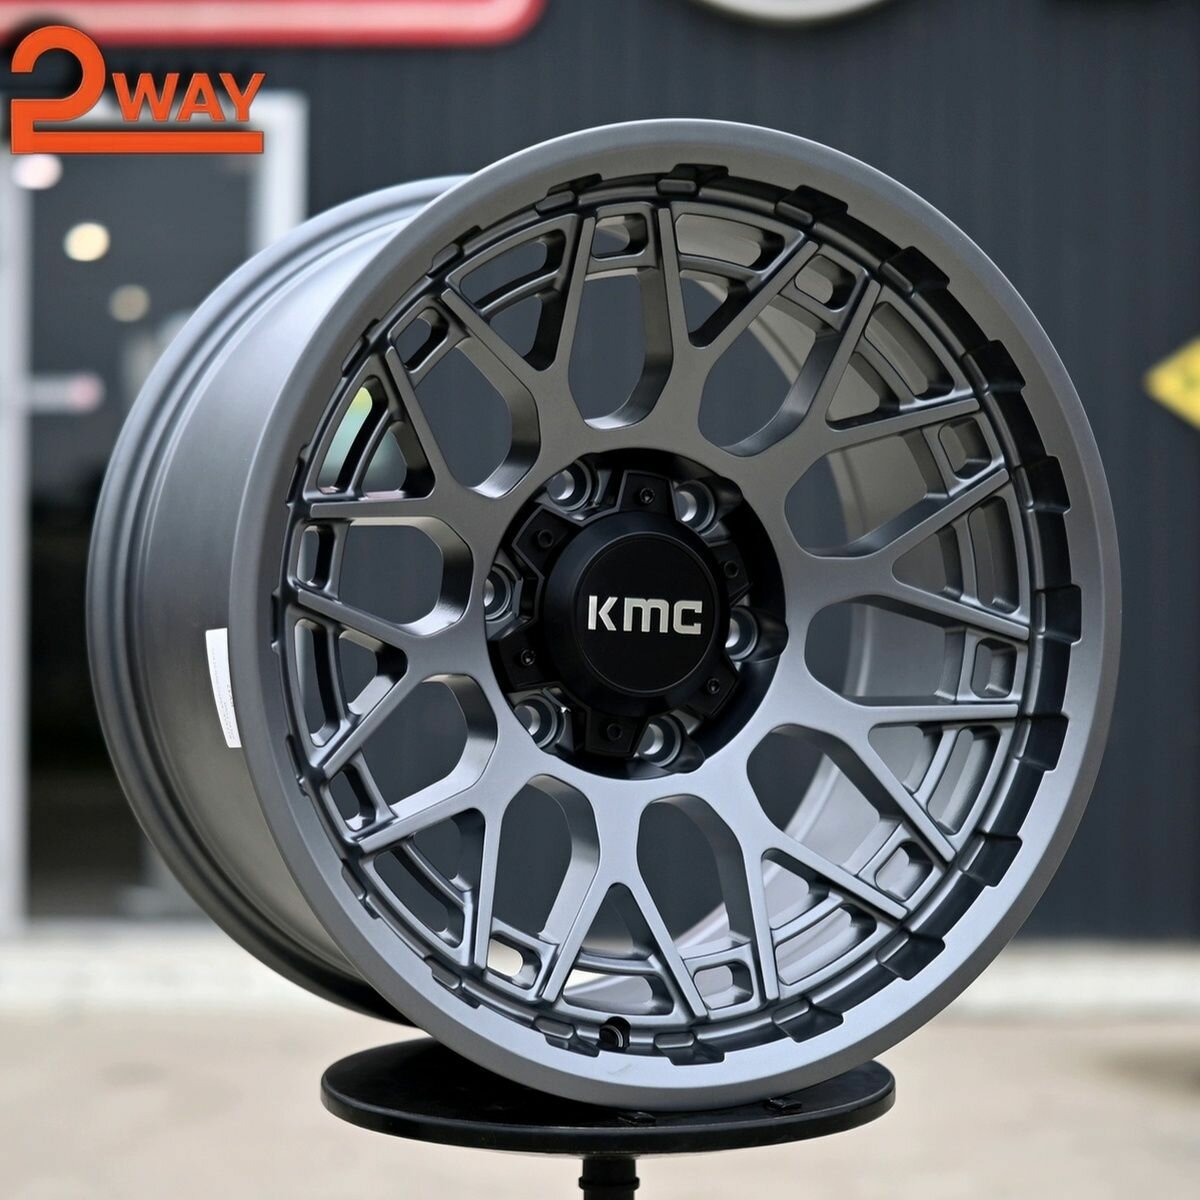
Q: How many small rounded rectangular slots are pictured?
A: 10